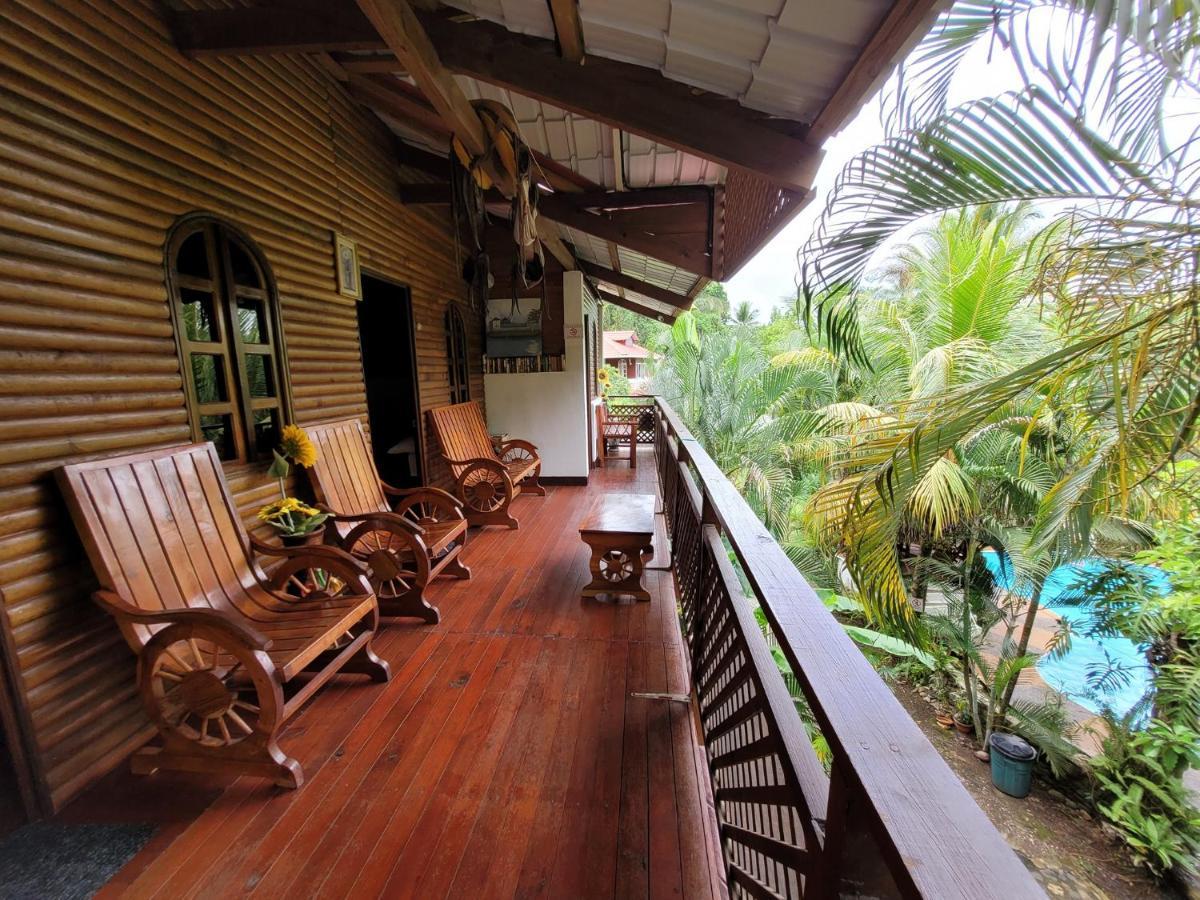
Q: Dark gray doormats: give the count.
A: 1